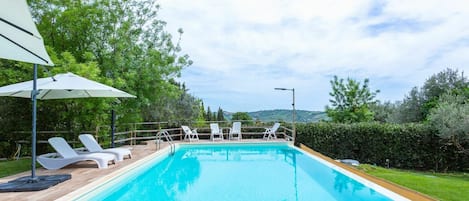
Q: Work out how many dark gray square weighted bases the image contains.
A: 1